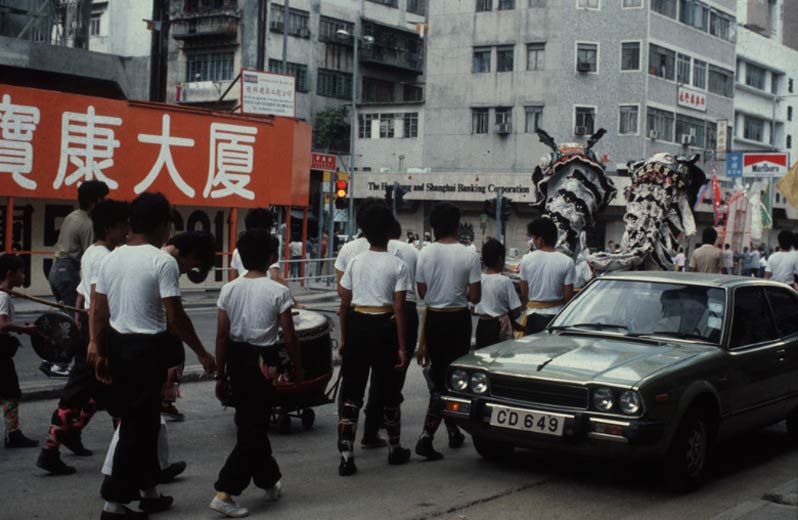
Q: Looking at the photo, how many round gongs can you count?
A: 1